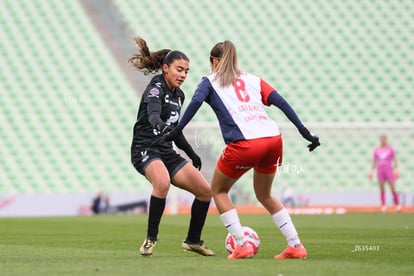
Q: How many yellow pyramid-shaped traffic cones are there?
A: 0